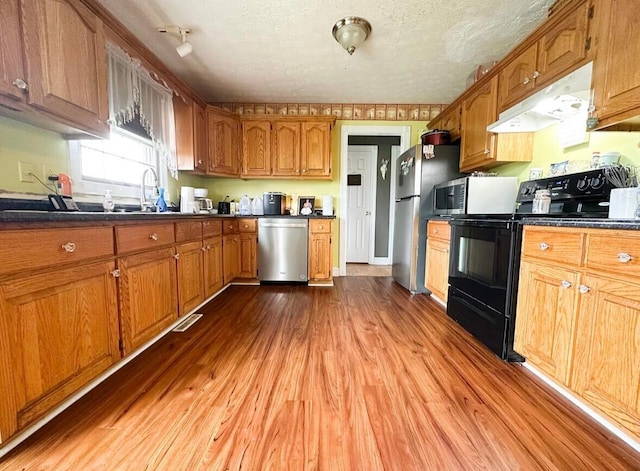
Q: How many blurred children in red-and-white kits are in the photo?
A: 0